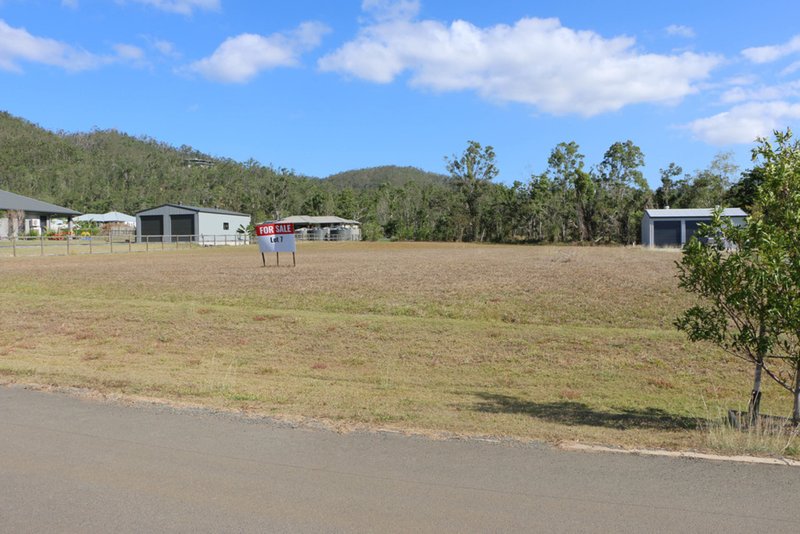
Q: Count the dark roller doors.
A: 4